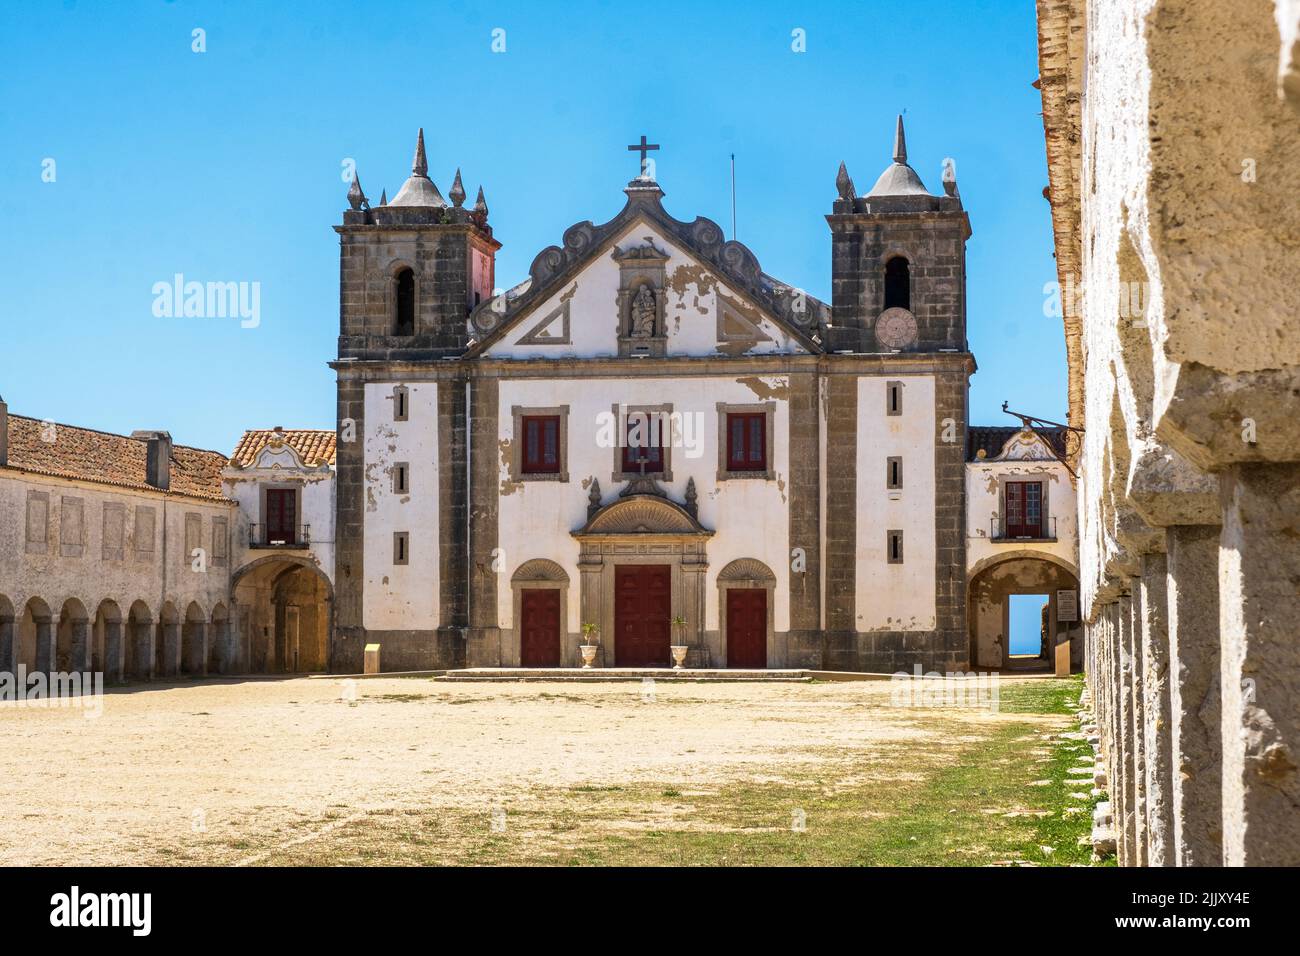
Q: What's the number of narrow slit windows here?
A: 6